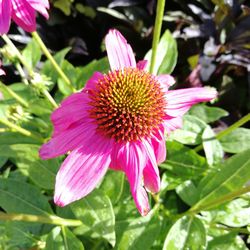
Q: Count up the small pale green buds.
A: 3